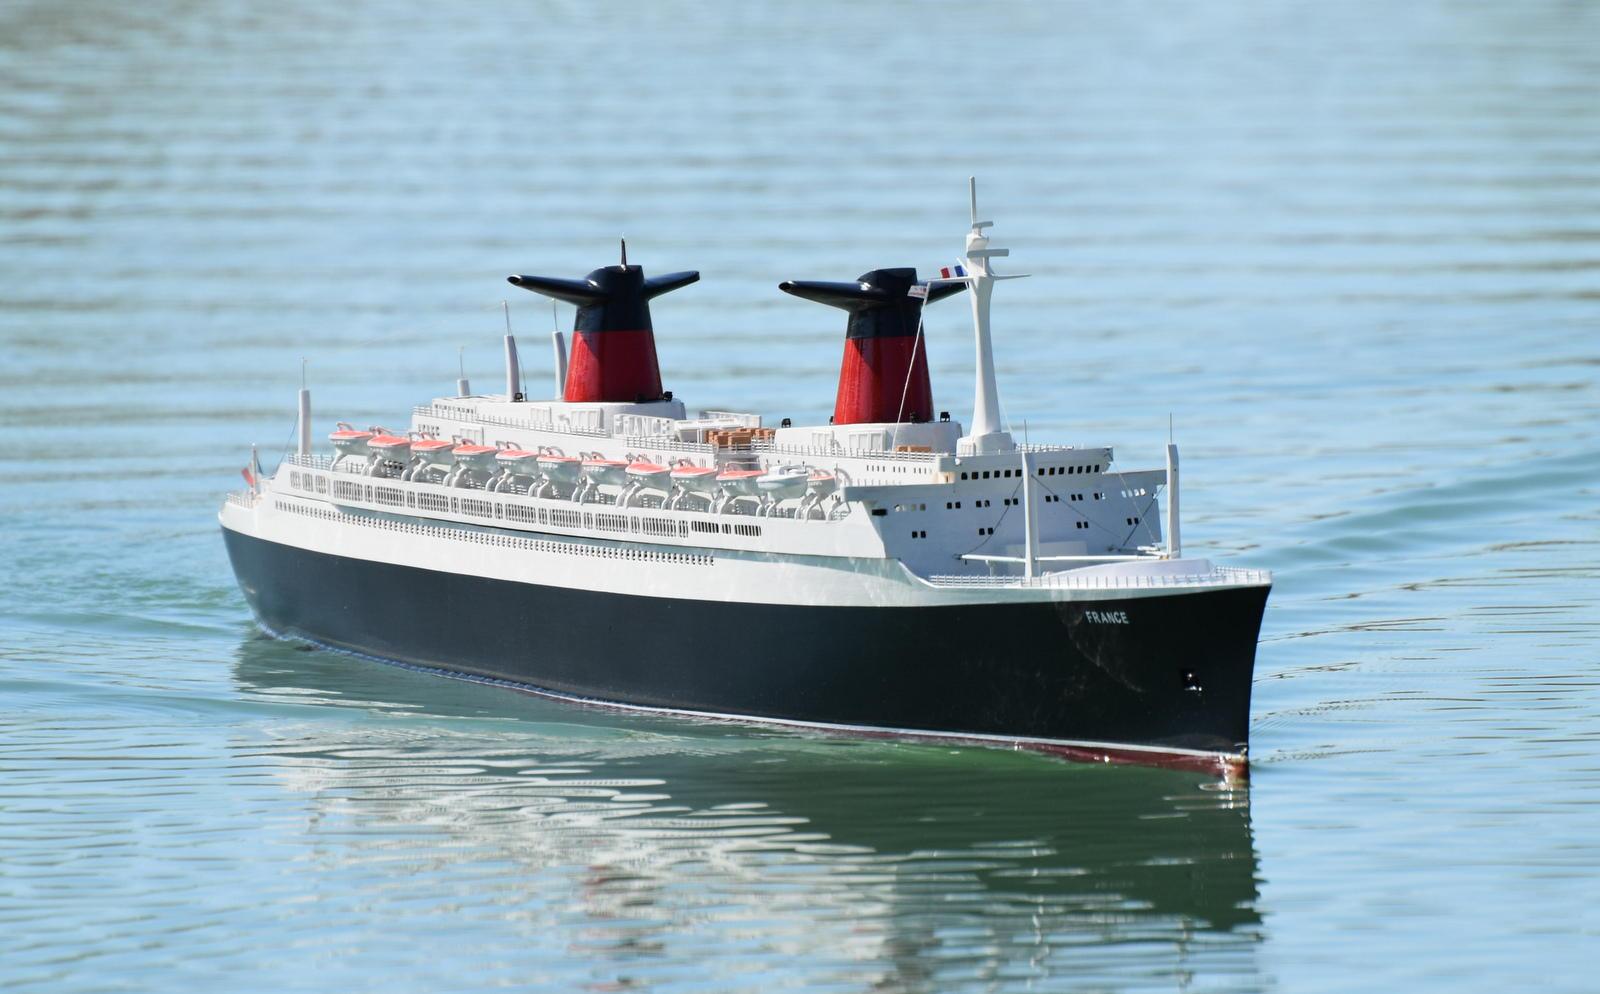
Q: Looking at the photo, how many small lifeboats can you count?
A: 12